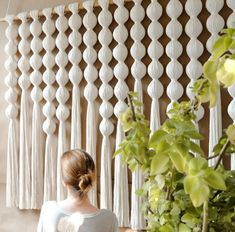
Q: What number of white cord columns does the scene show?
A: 15